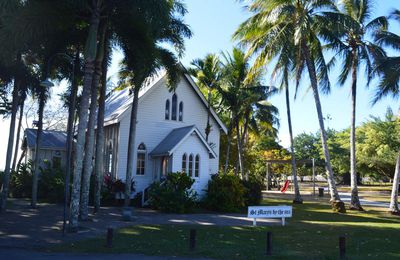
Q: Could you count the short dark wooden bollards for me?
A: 4